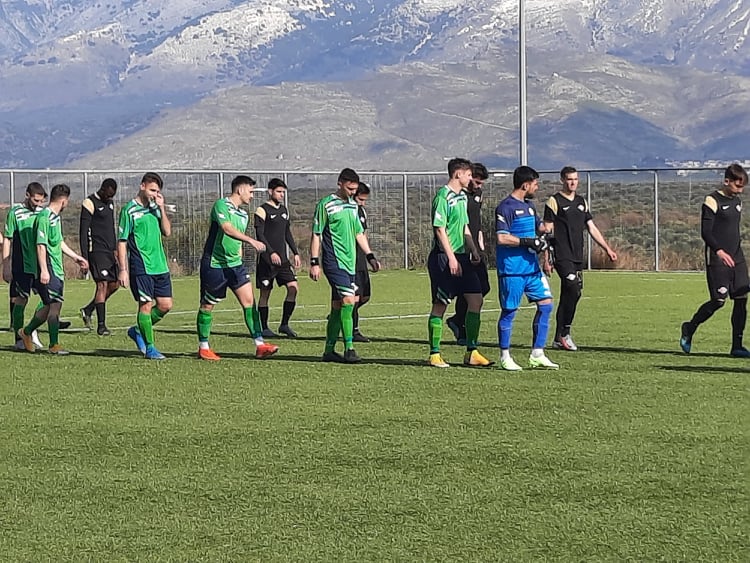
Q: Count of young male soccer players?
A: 13